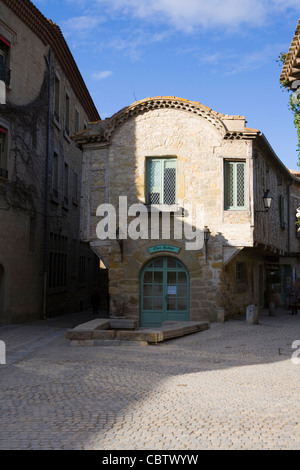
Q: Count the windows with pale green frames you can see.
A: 2